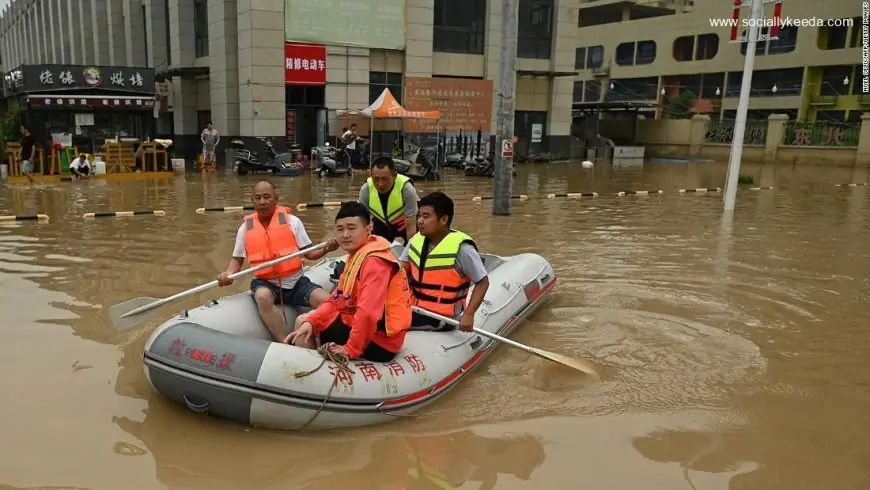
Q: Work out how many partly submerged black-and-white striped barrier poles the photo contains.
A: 10